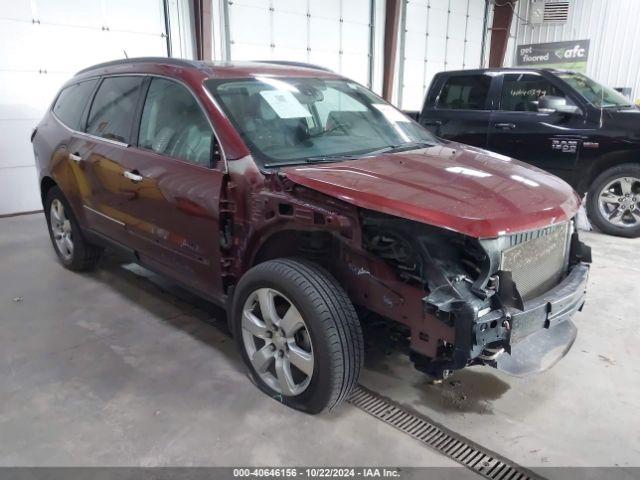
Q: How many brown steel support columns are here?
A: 3